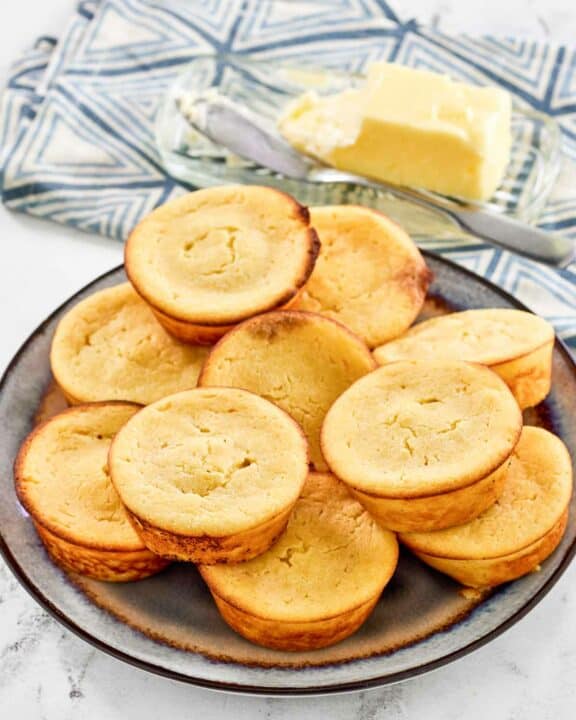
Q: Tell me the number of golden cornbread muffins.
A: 10